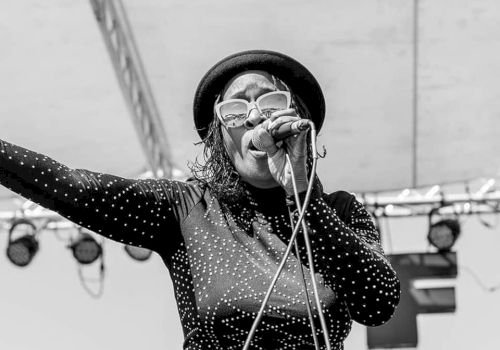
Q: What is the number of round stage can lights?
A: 4